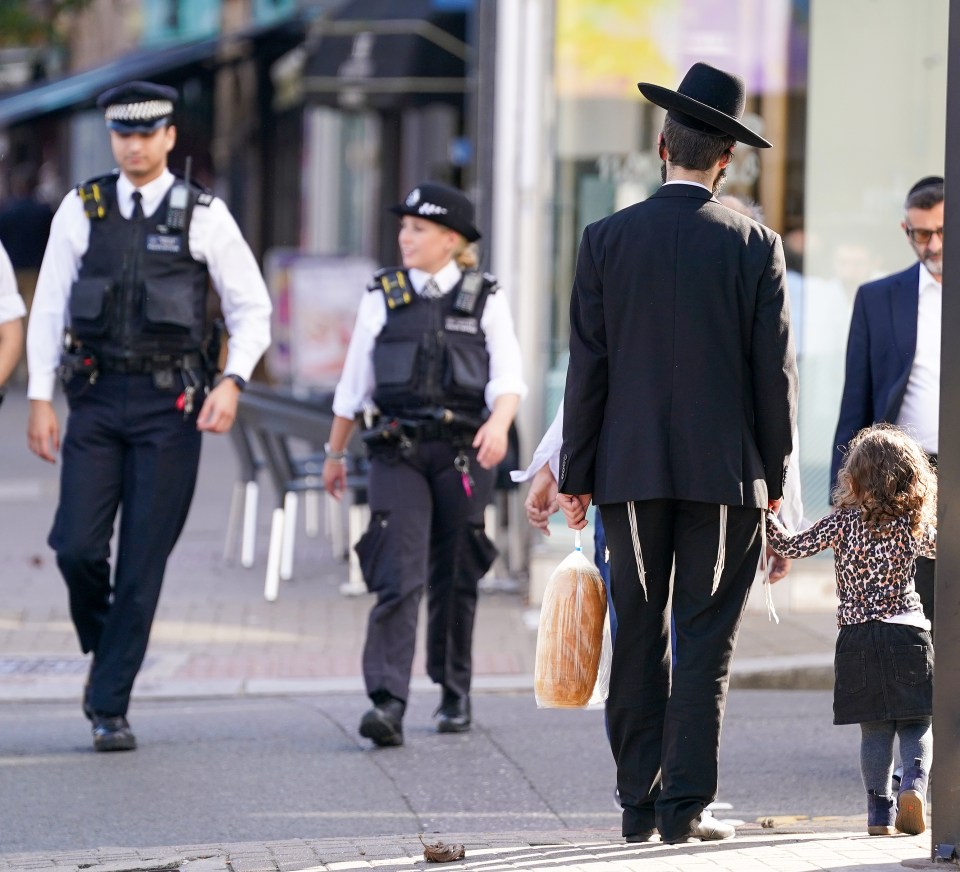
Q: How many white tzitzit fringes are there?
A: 3